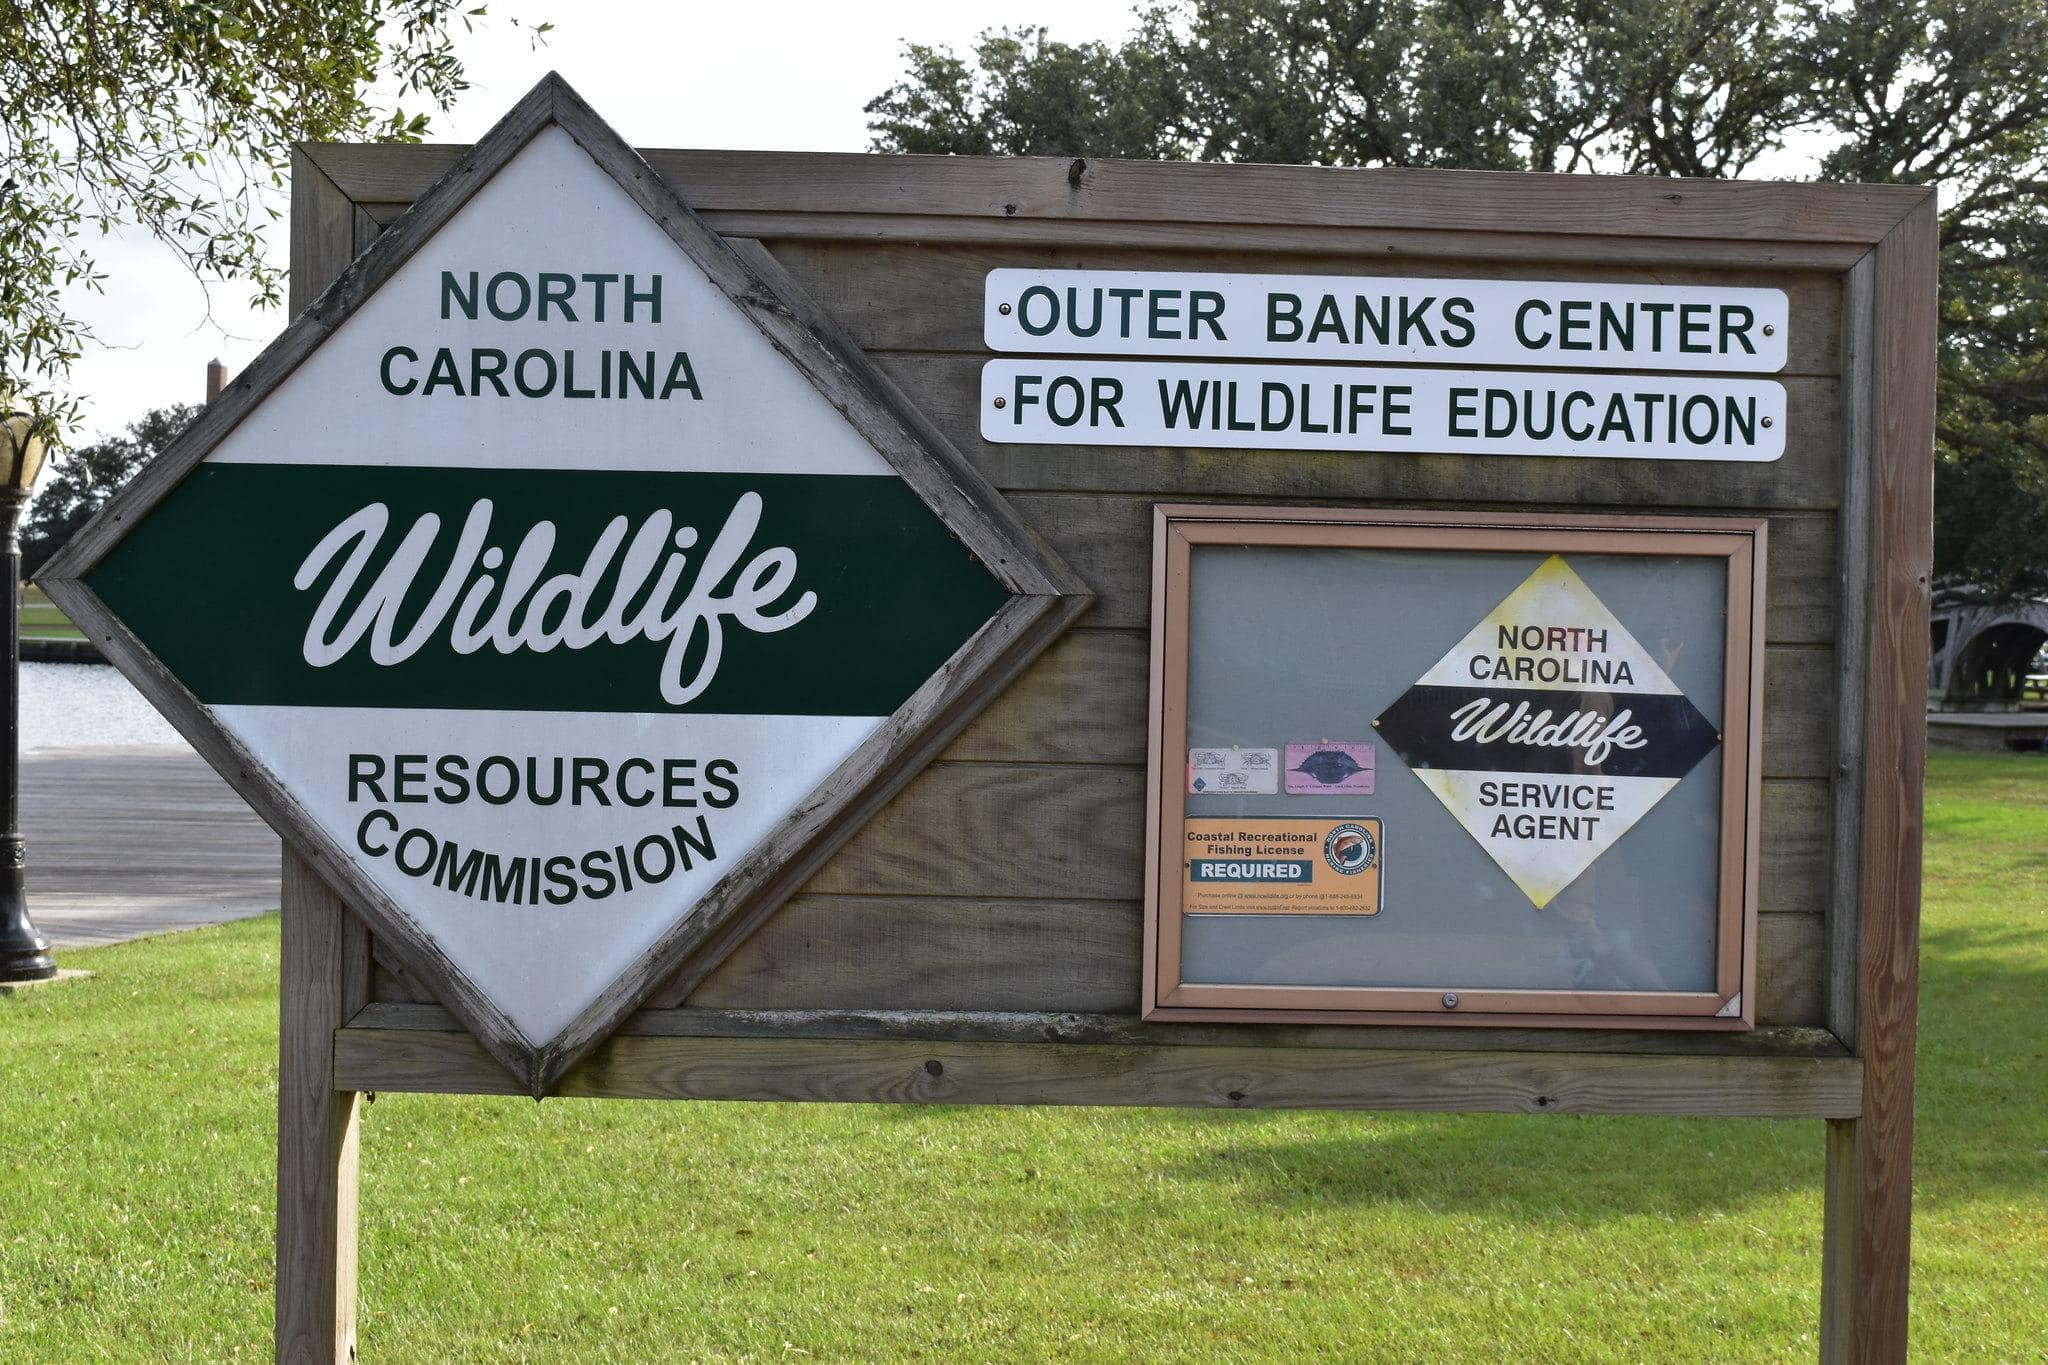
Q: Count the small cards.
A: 2